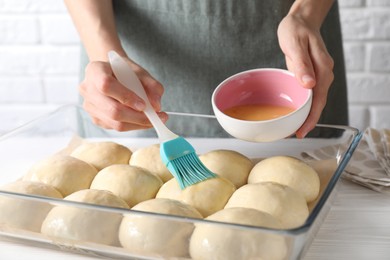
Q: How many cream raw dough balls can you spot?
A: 12